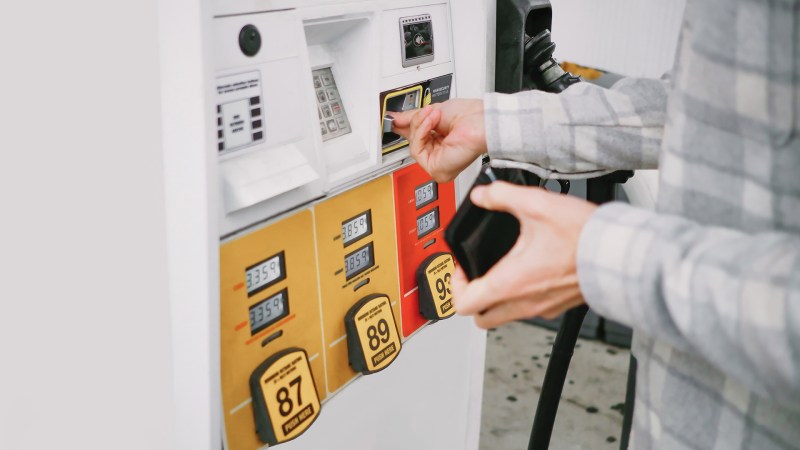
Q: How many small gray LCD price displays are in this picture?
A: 6